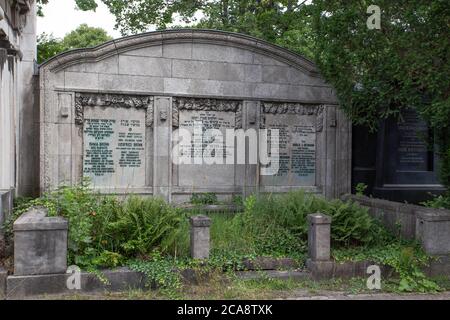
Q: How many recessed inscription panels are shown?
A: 3